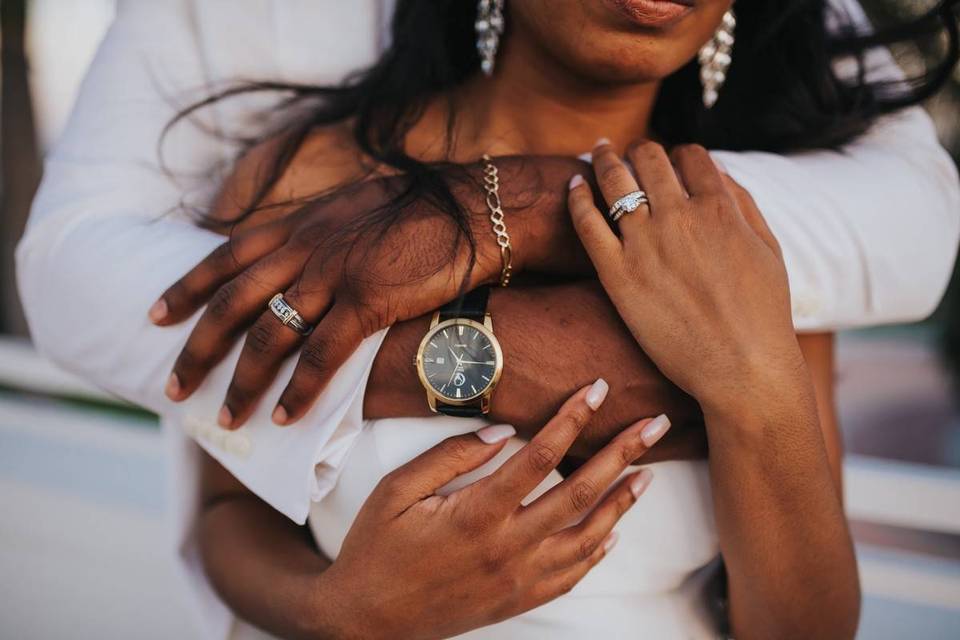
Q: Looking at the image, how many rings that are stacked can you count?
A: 2